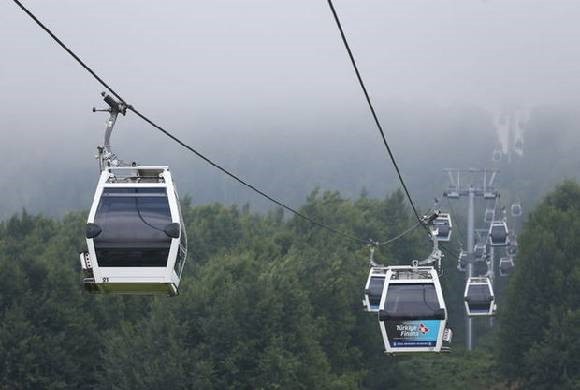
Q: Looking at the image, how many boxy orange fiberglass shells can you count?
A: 0